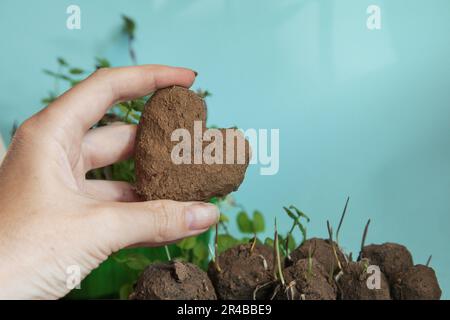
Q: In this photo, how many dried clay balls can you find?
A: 7